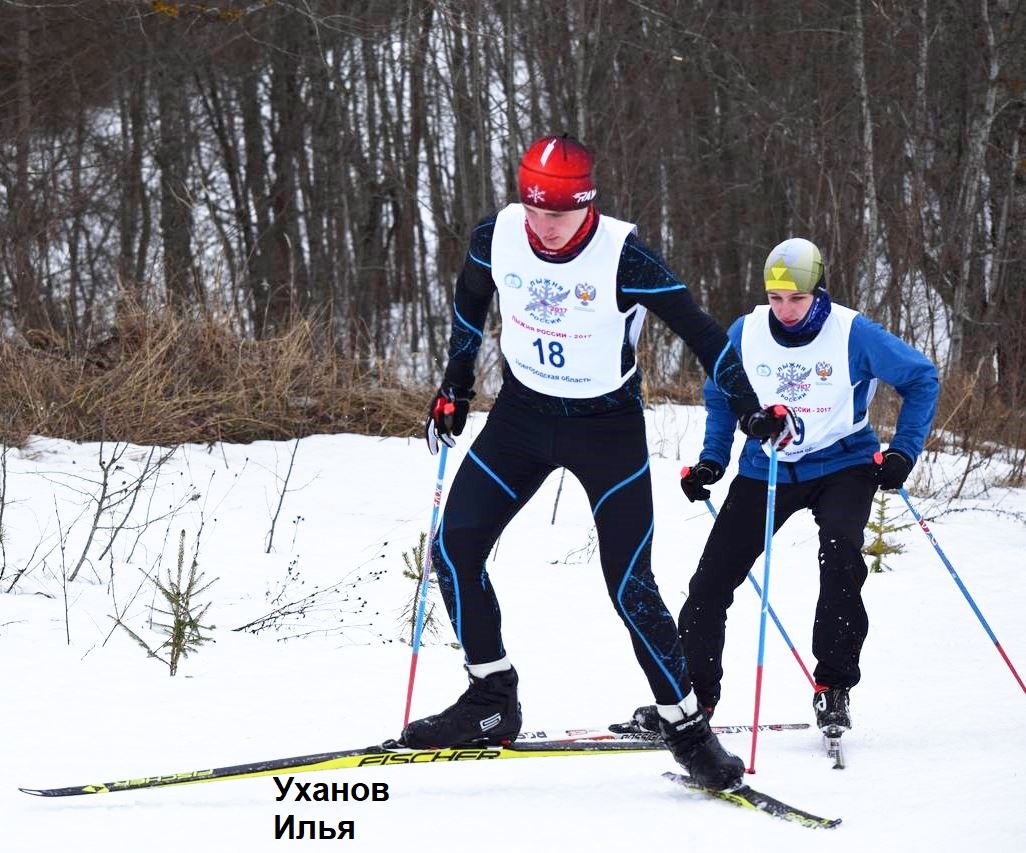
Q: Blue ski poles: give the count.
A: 4